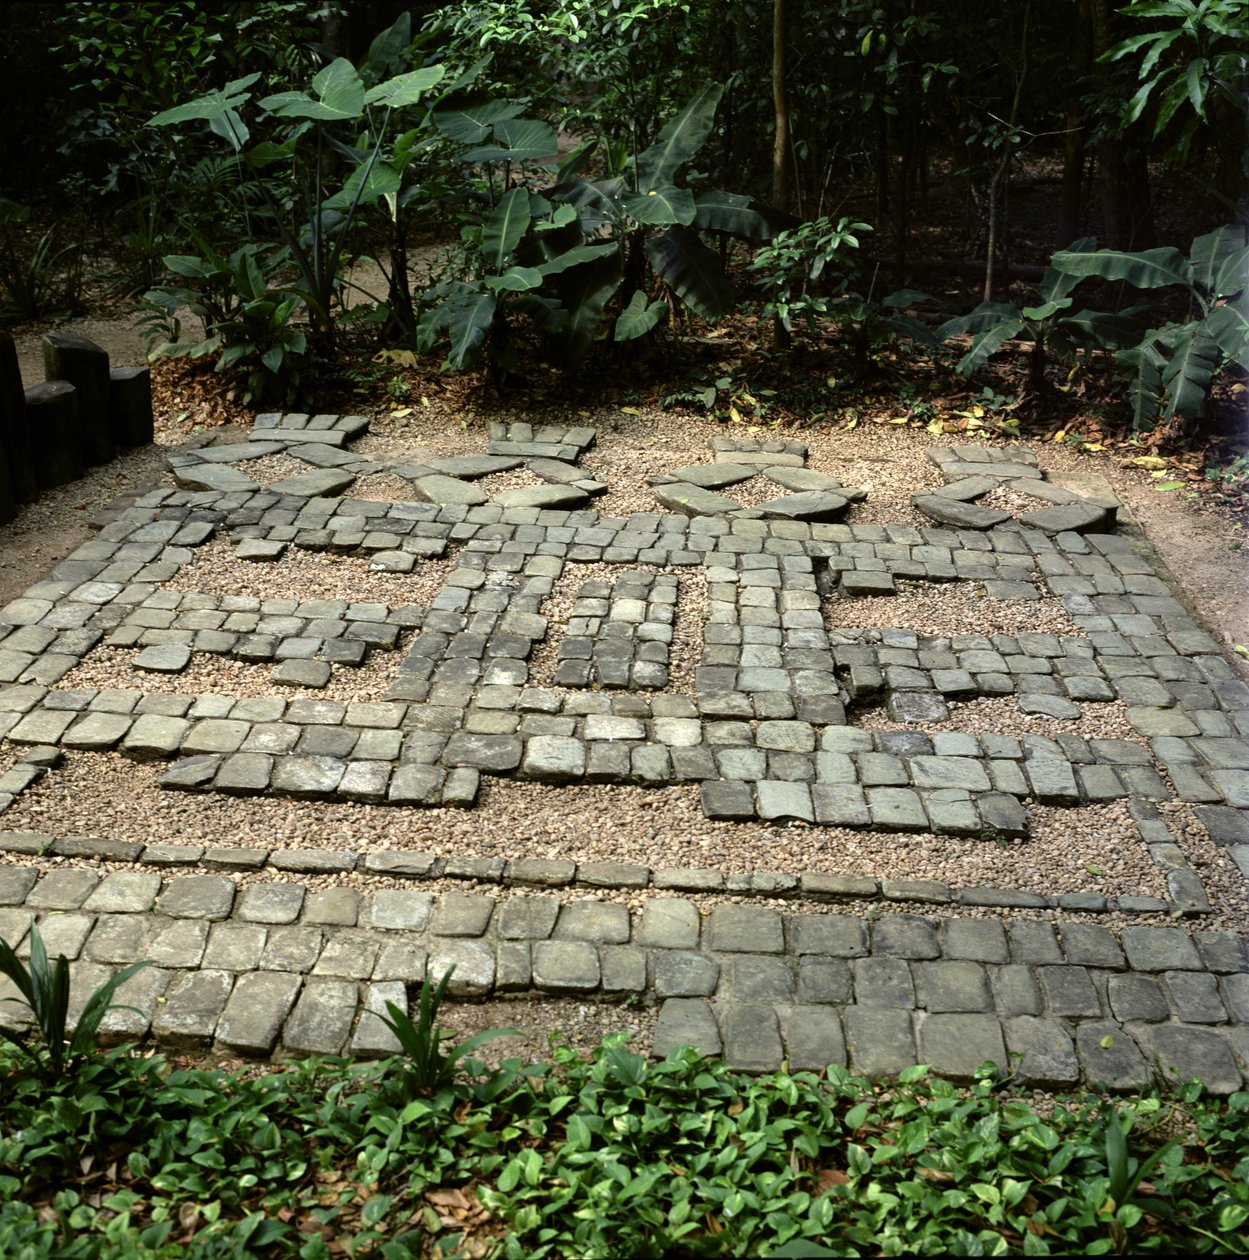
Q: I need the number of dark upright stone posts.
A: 4